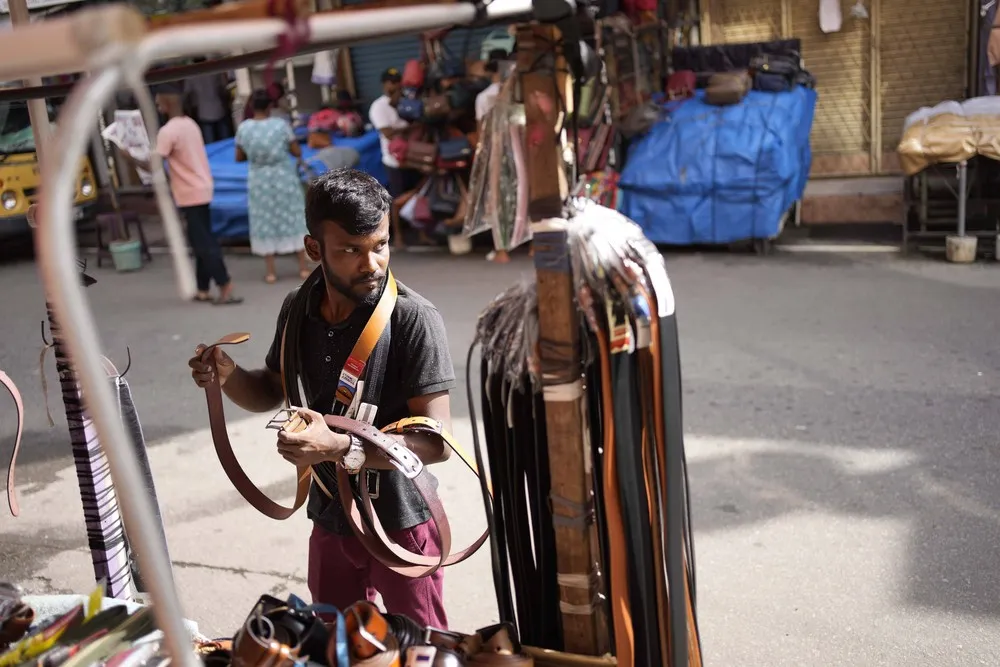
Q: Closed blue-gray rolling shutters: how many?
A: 1